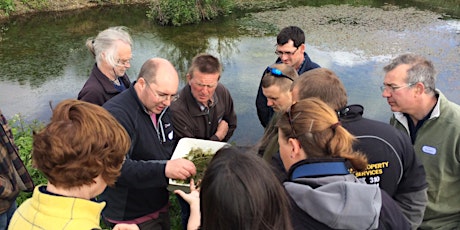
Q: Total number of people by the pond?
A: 11